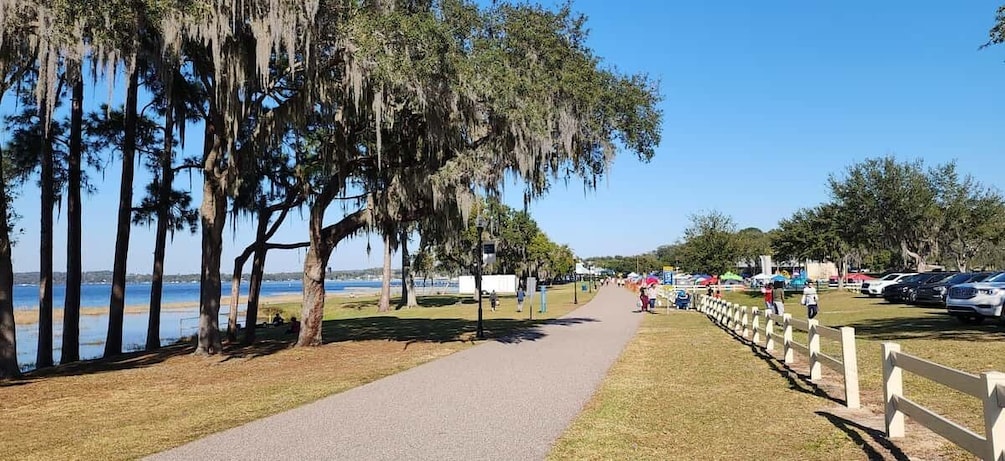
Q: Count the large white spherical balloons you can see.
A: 0